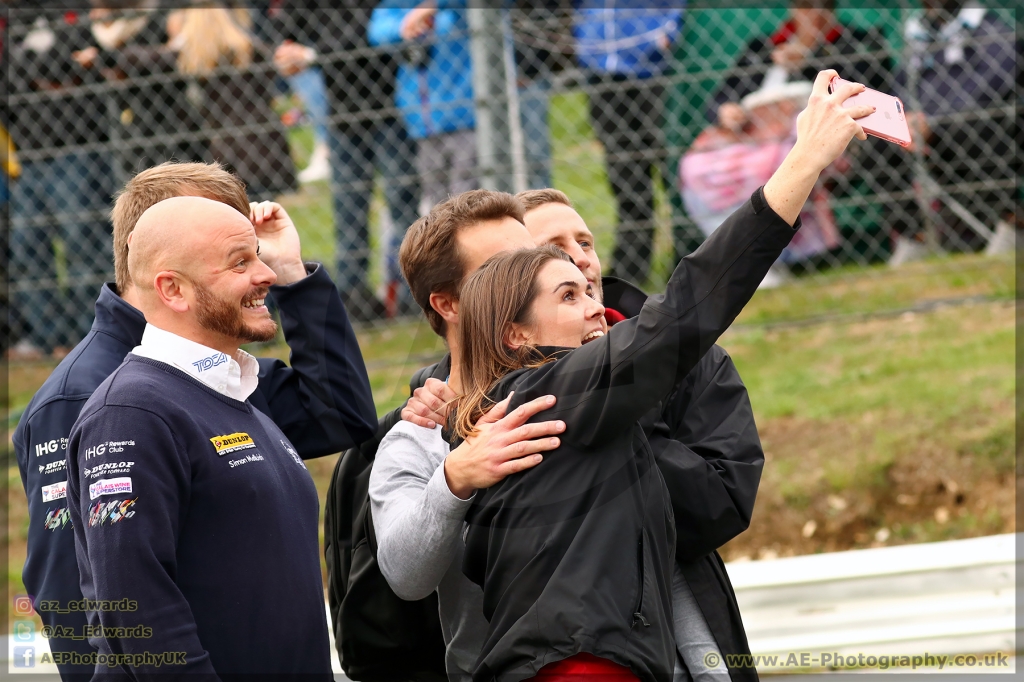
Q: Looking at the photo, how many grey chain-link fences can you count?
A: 1